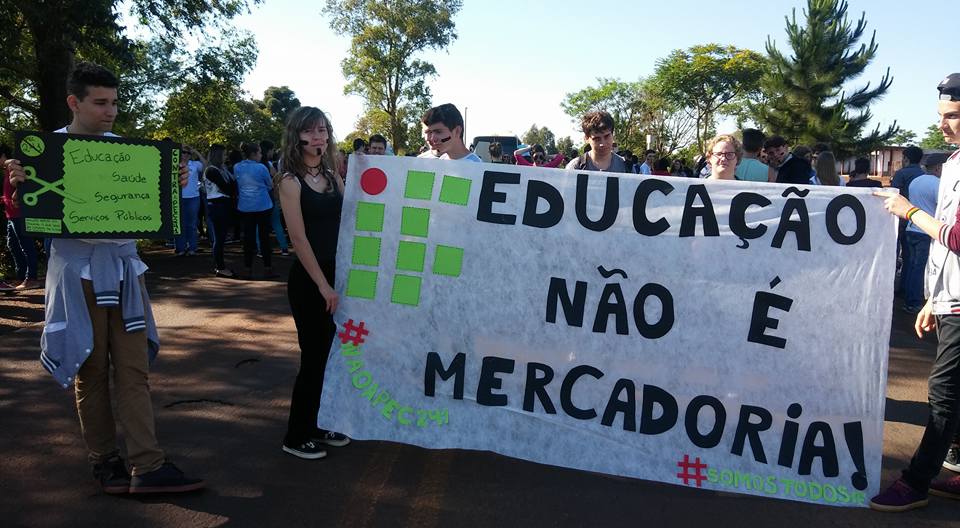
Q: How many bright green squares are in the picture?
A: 9